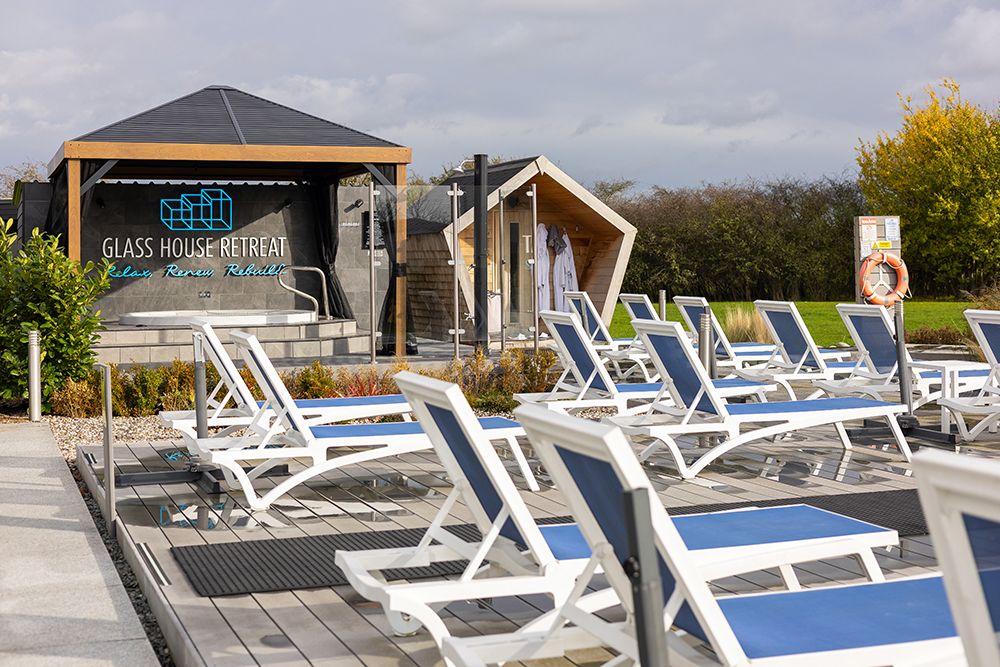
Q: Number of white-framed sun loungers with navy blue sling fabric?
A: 13